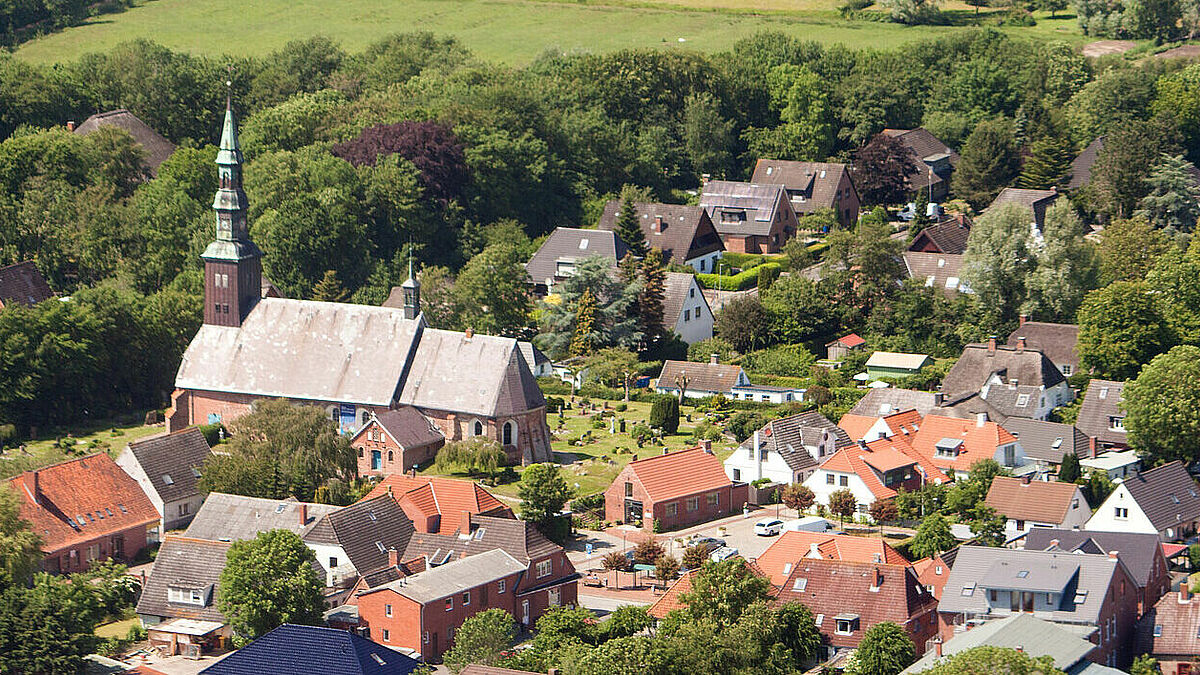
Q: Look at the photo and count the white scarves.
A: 0